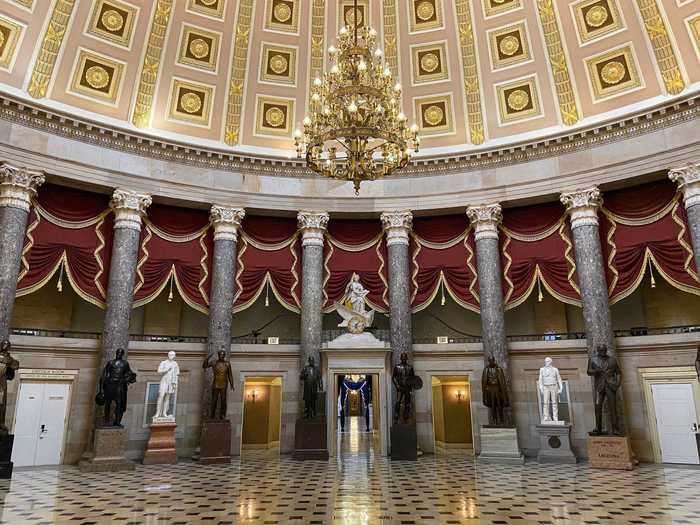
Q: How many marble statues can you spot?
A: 3